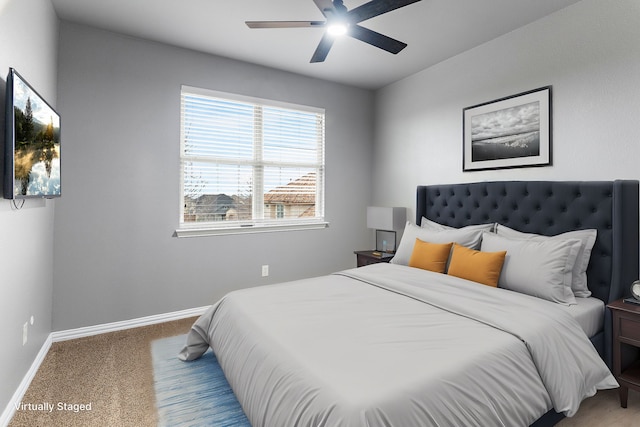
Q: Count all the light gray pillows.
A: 4